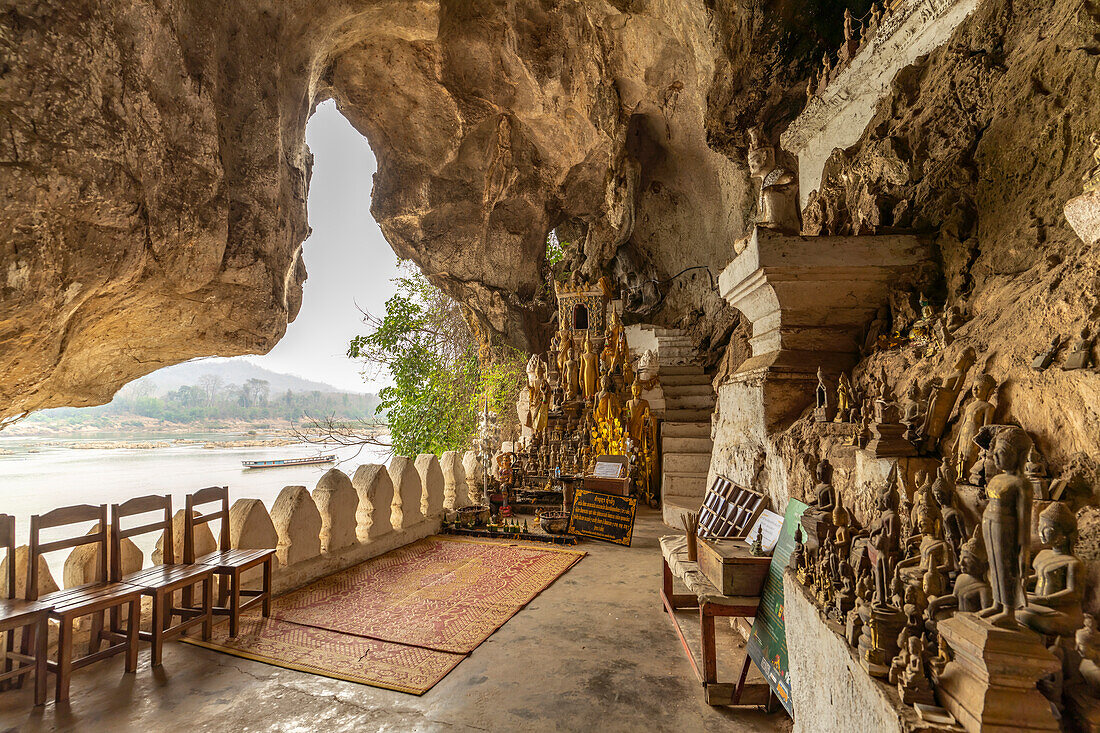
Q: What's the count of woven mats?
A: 2